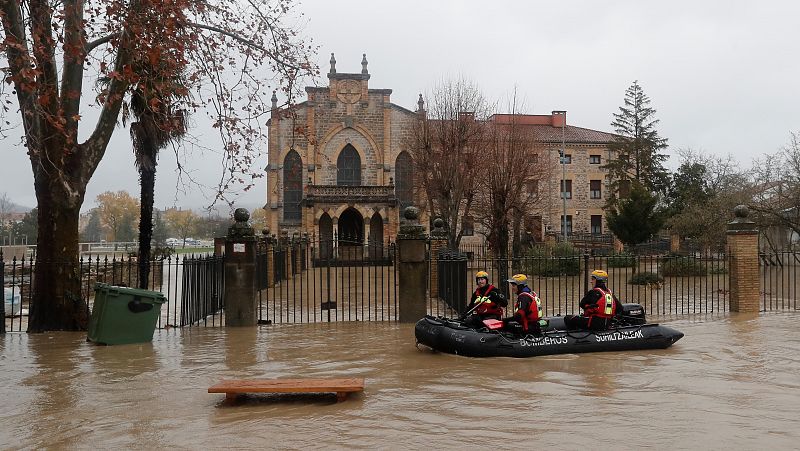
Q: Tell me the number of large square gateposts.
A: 3